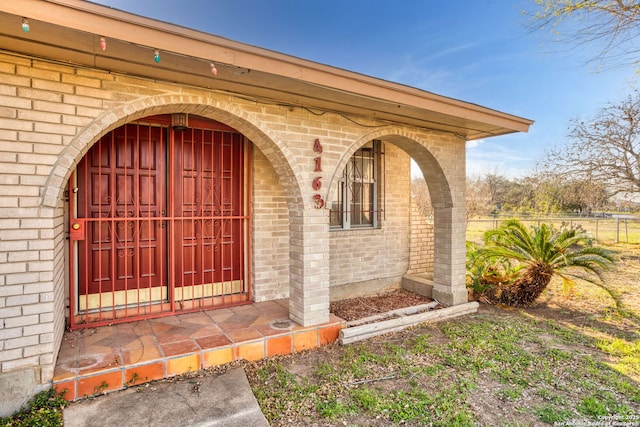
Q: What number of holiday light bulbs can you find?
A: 4